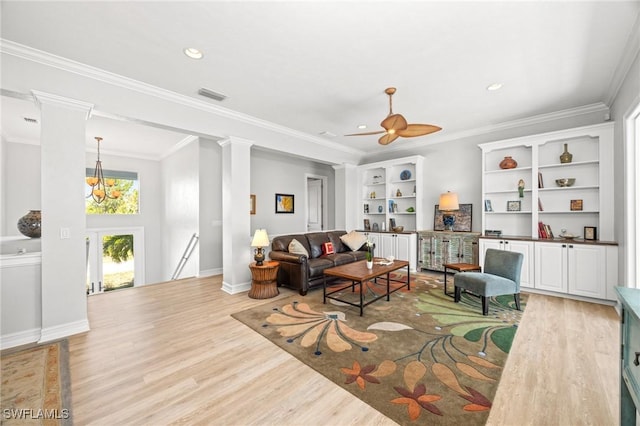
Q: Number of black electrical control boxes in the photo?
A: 0